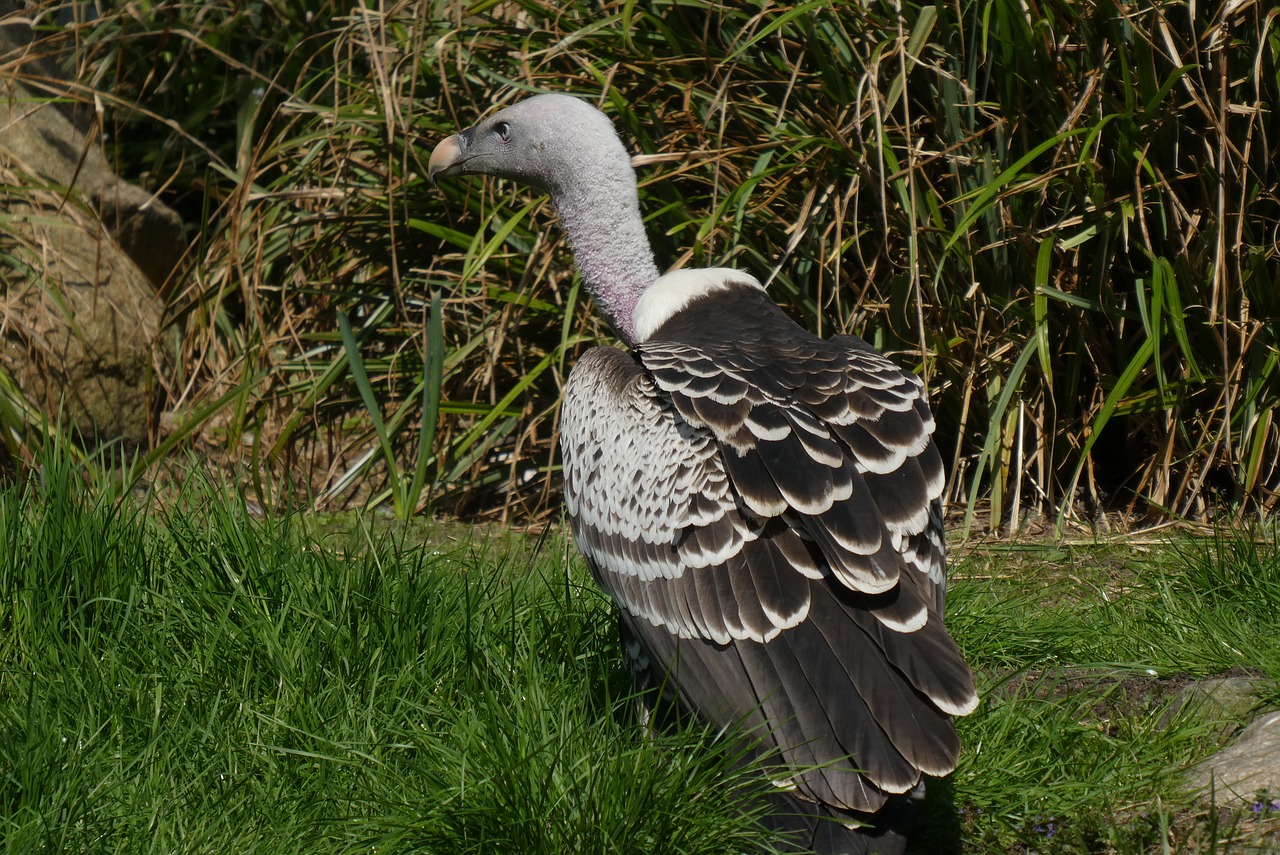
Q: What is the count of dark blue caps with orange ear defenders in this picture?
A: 0